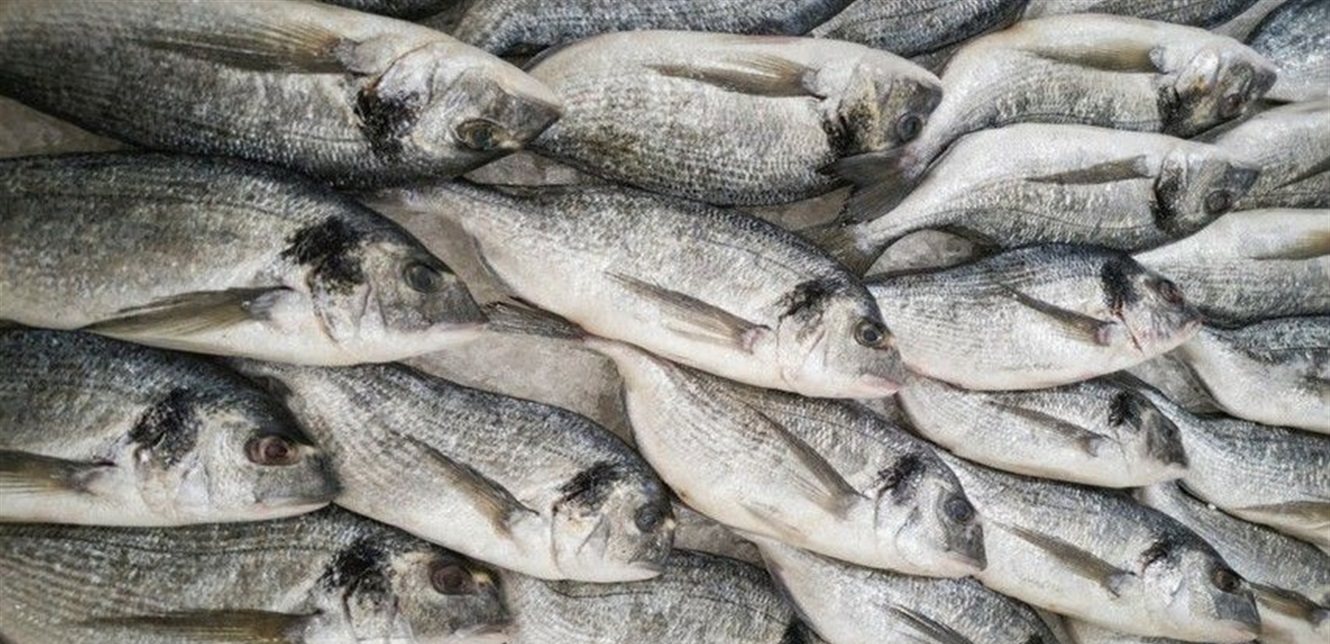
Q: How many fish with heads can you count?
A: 13